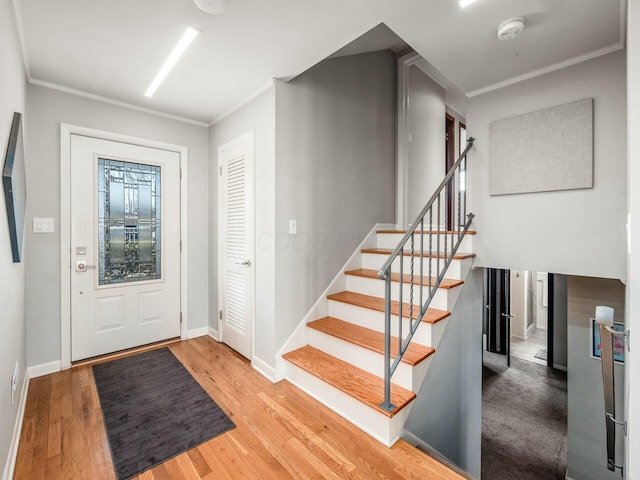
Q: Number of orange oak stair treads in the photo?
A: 6